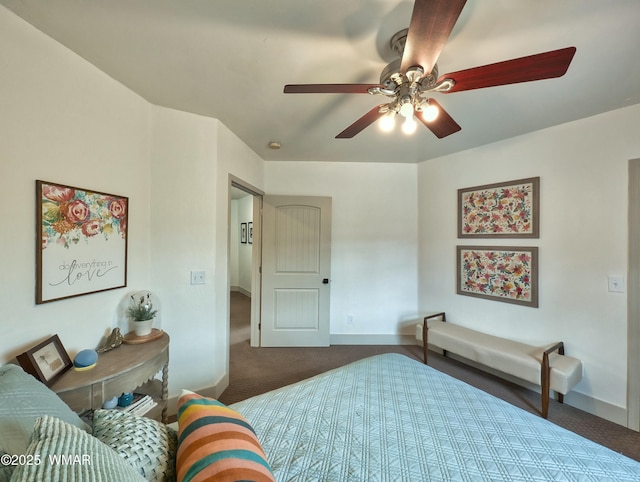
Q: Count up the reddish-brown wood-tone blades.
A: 5